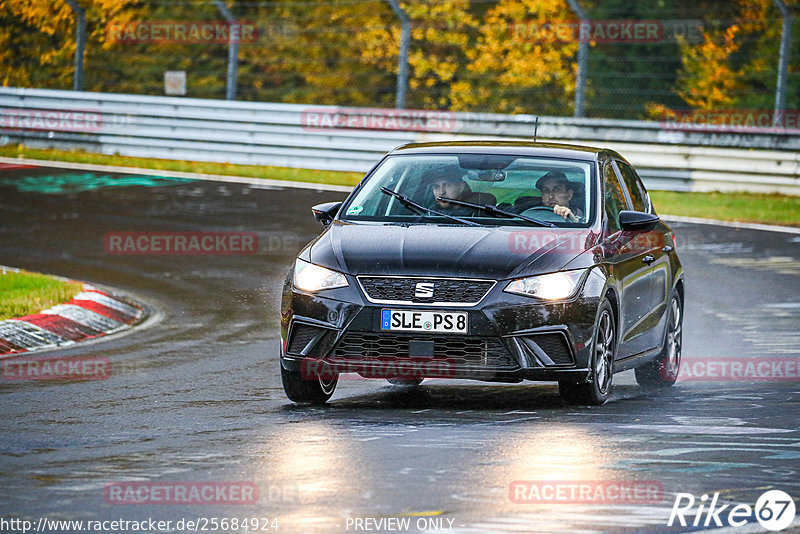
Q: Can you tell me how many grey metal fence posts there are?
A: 5